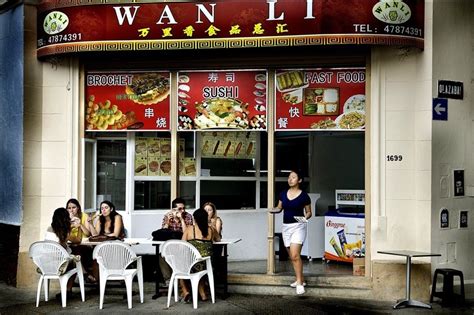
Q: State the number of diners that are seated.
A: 6